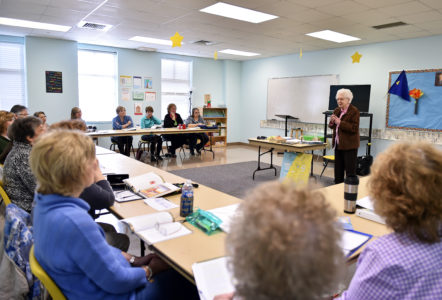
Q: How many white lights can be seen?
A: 5